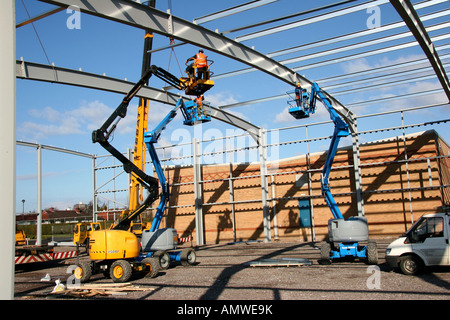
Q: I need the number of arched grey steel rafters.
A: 3